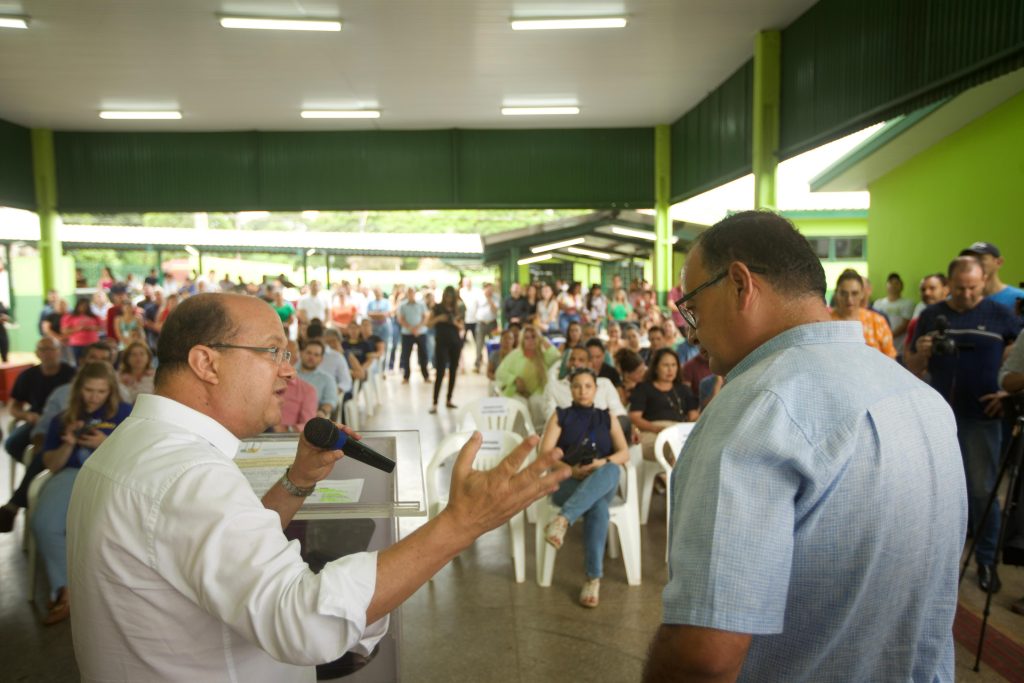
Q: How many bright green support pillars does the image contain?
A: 3